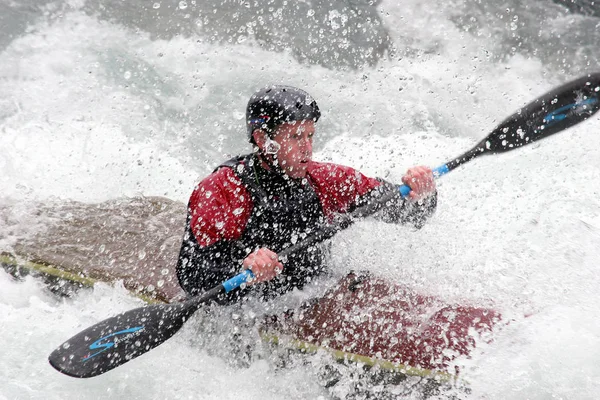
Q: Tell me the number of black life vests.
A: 1